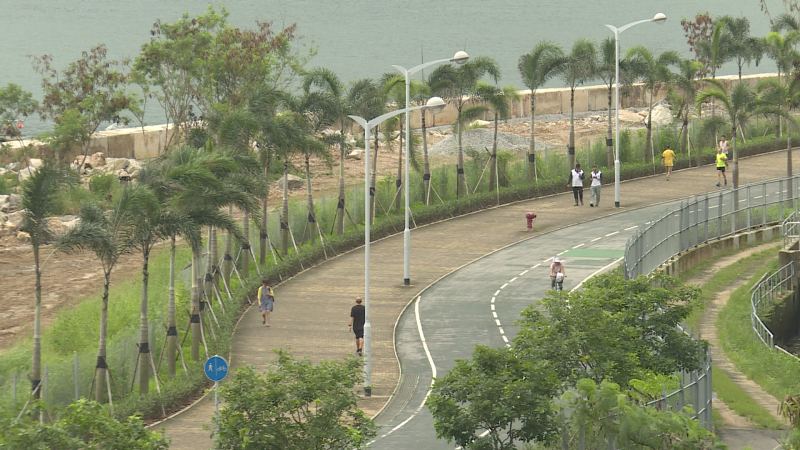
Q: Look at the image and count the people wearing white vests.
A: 2